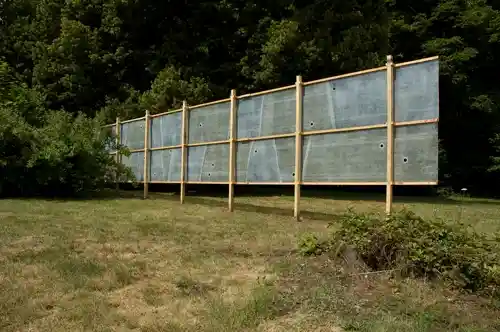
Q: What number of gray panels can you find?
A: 14